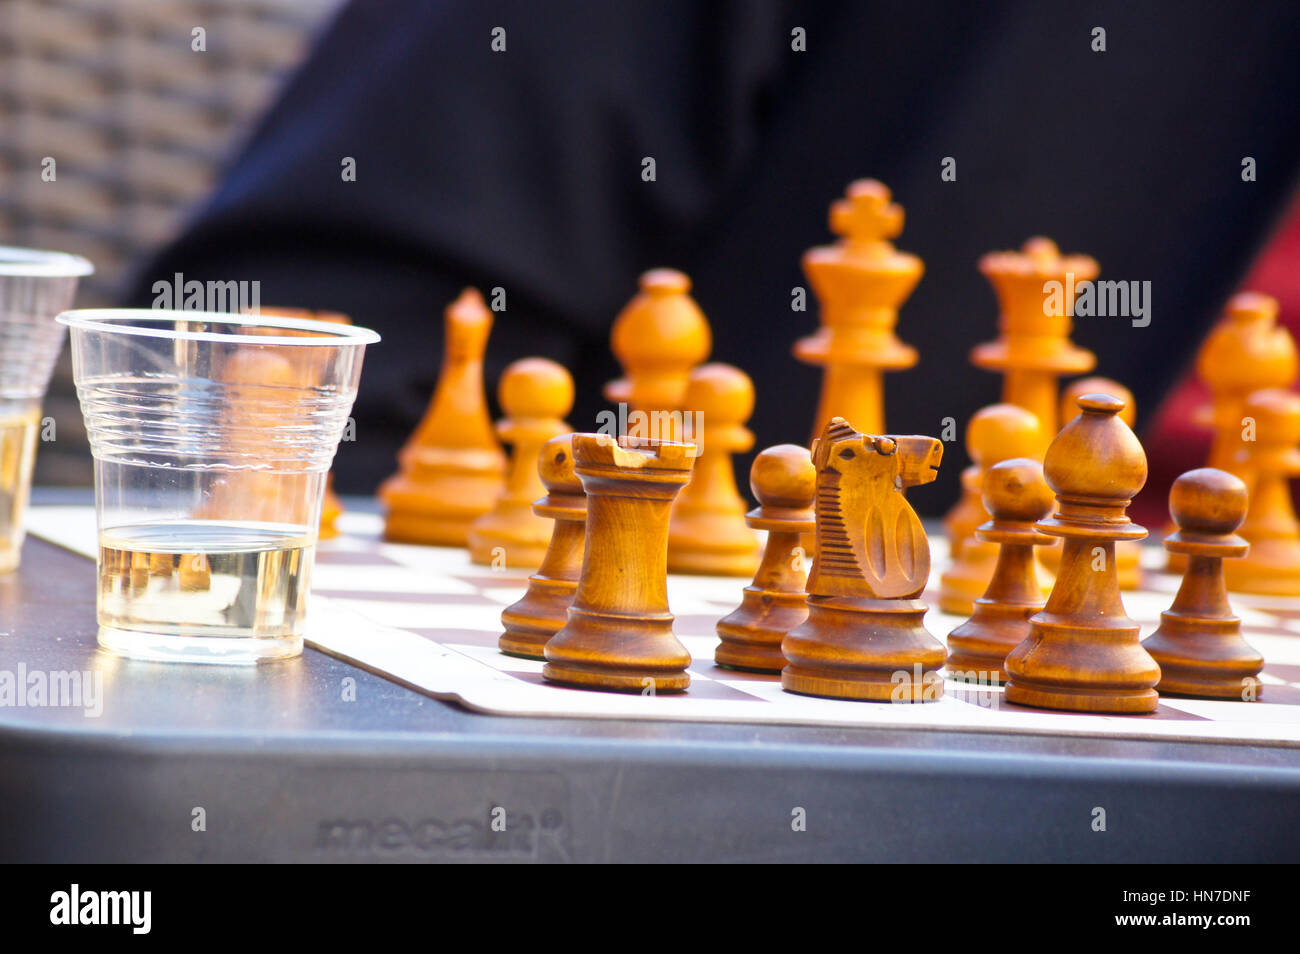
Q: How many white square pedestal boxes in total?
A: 0